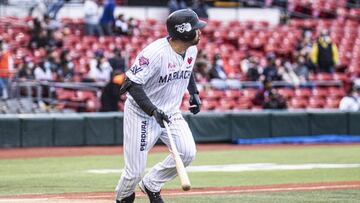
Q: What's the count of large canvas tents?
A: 0